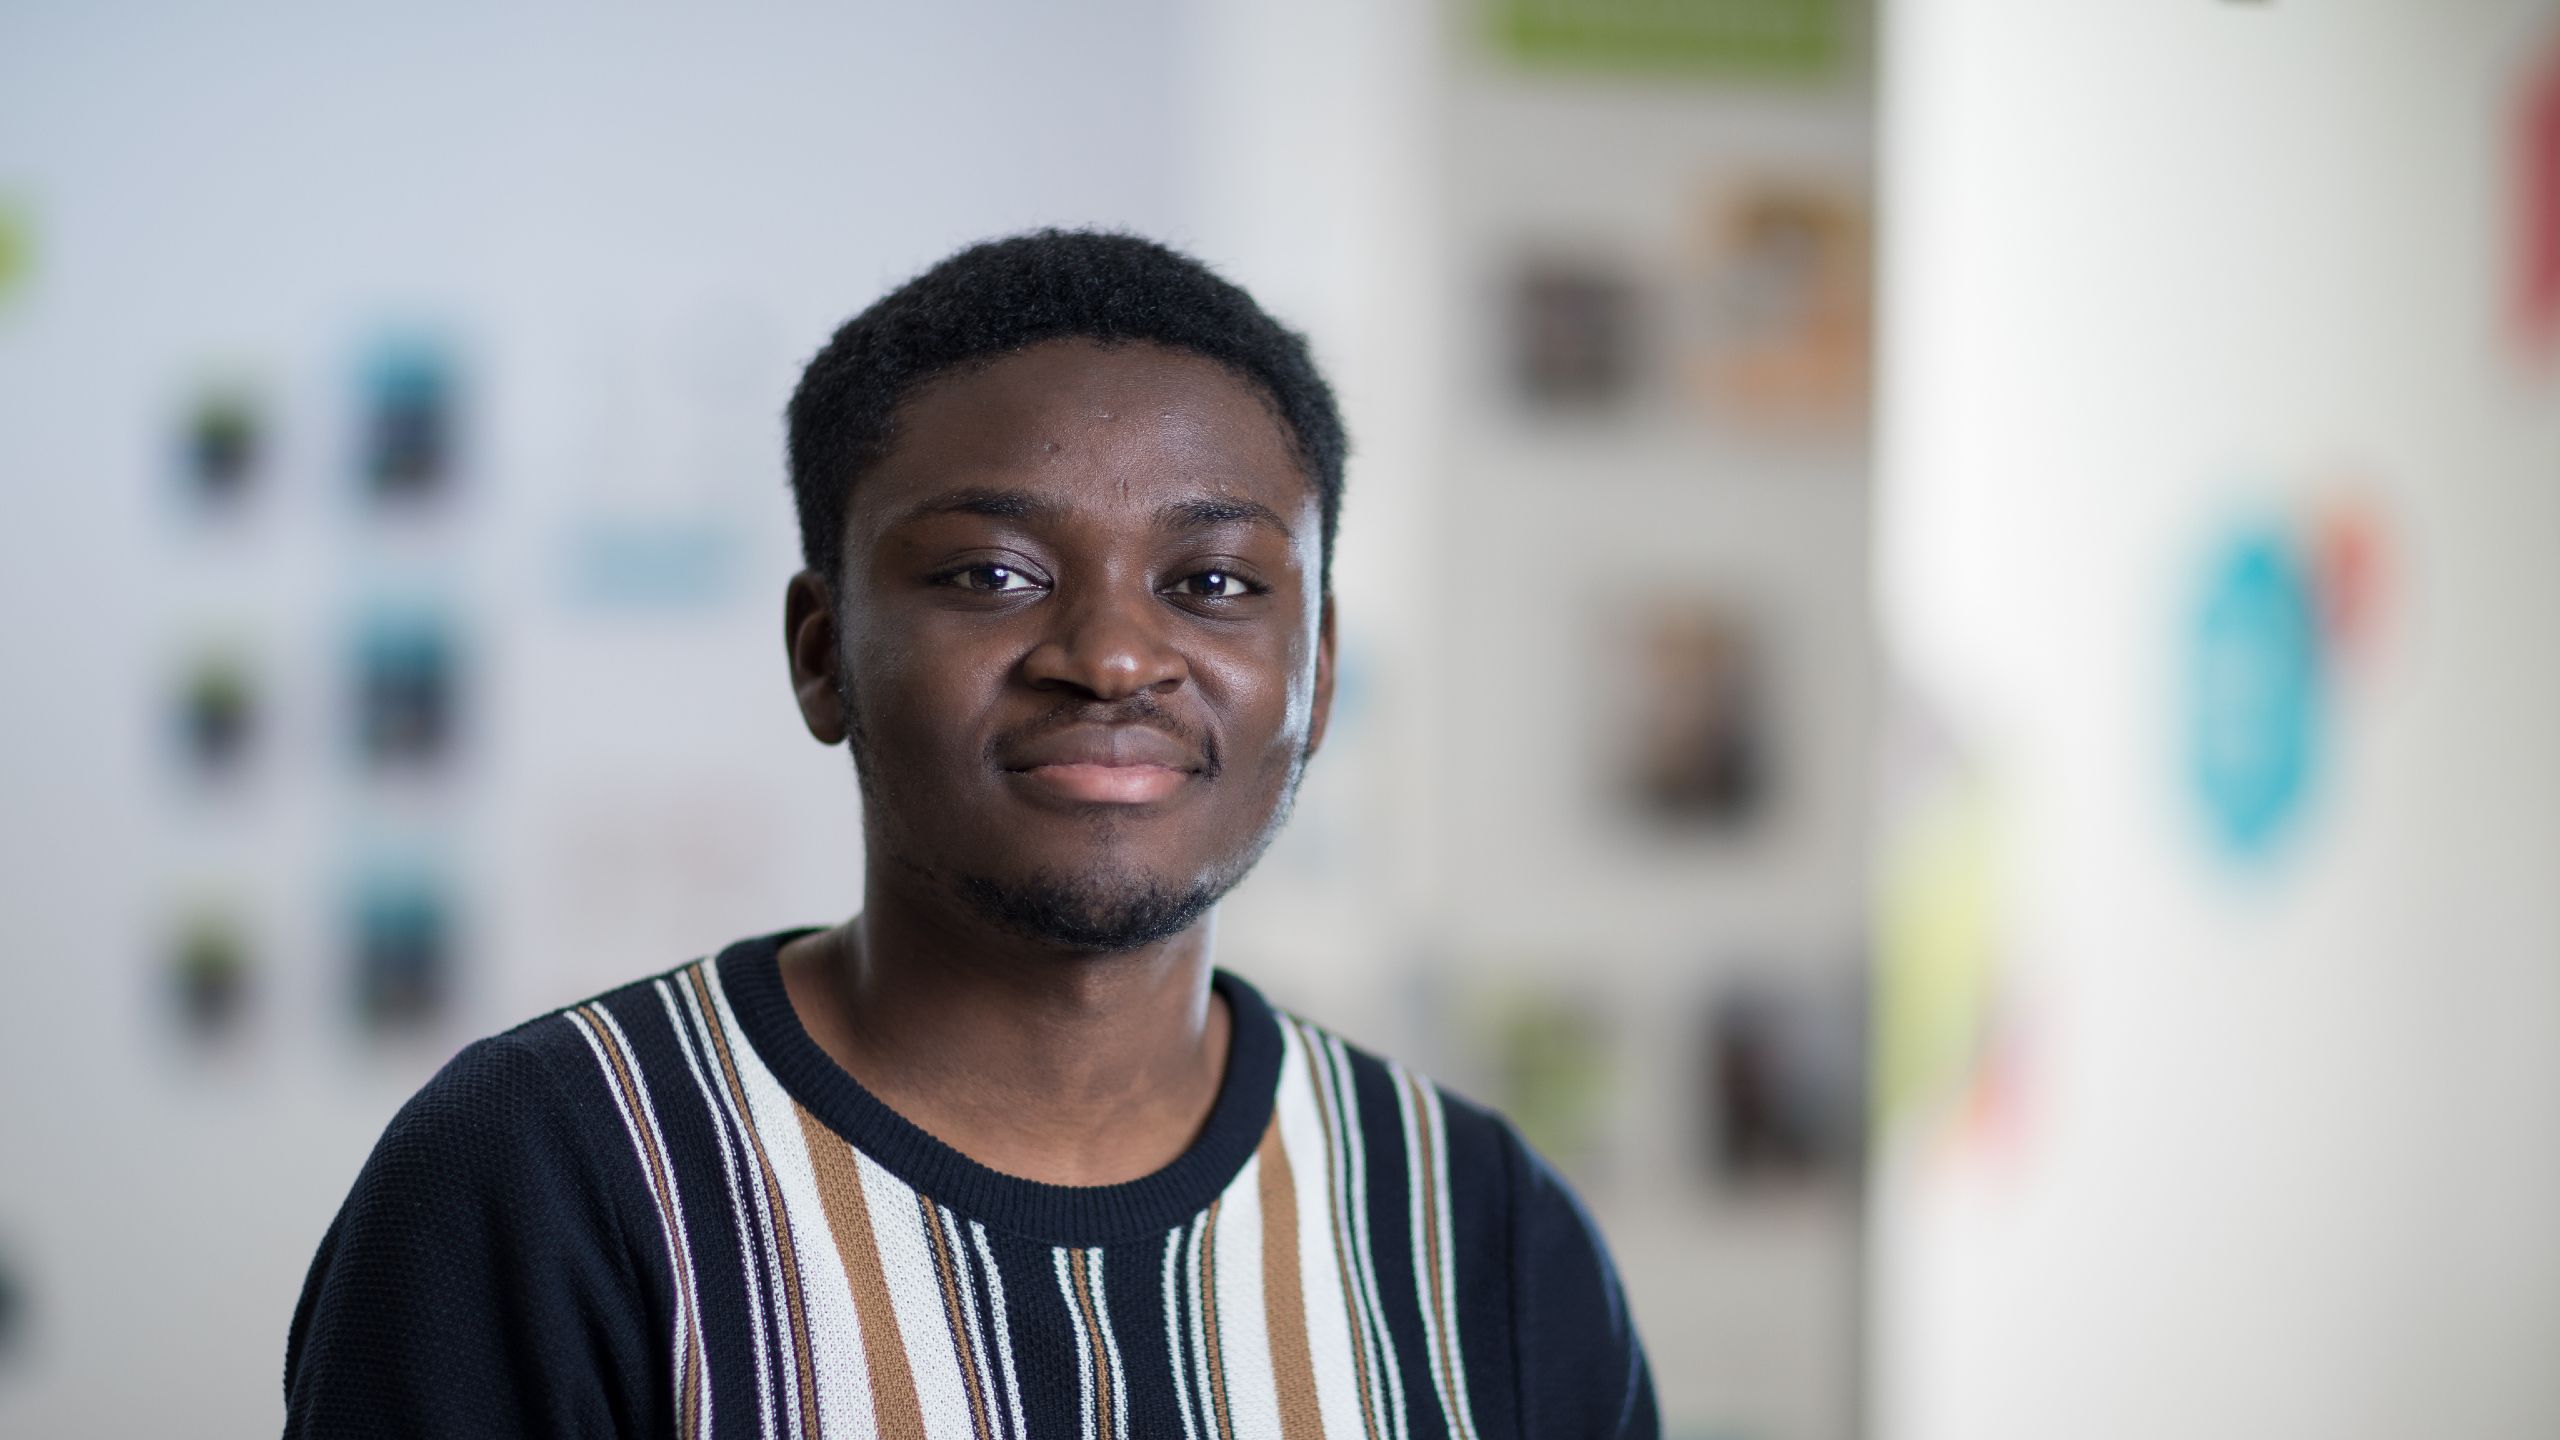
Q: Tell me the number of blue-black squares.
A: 3